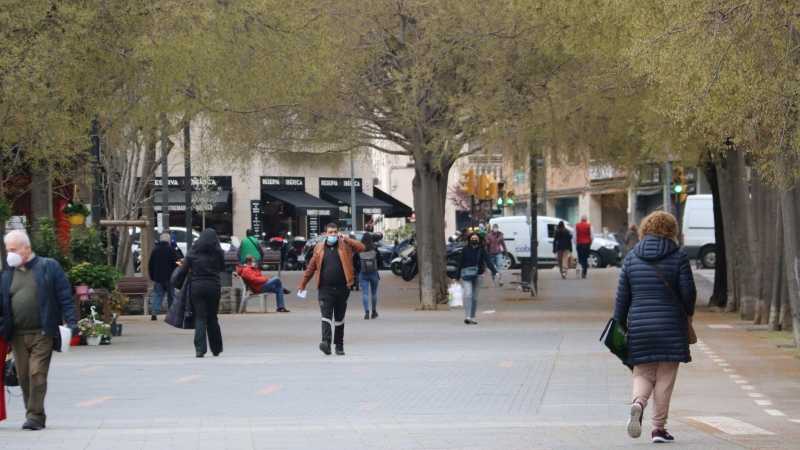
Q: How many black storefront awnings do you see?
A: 4